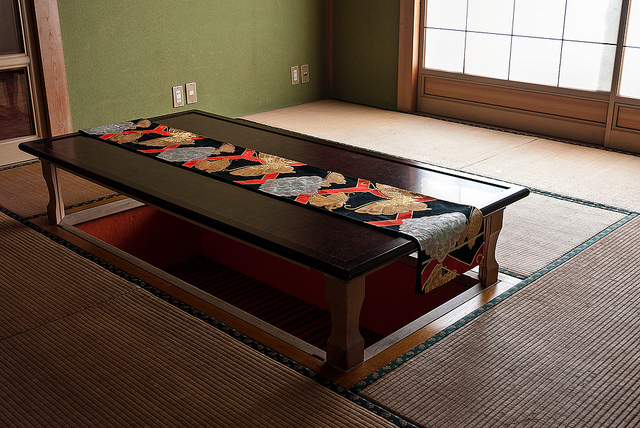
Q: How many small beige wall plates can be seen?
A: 4